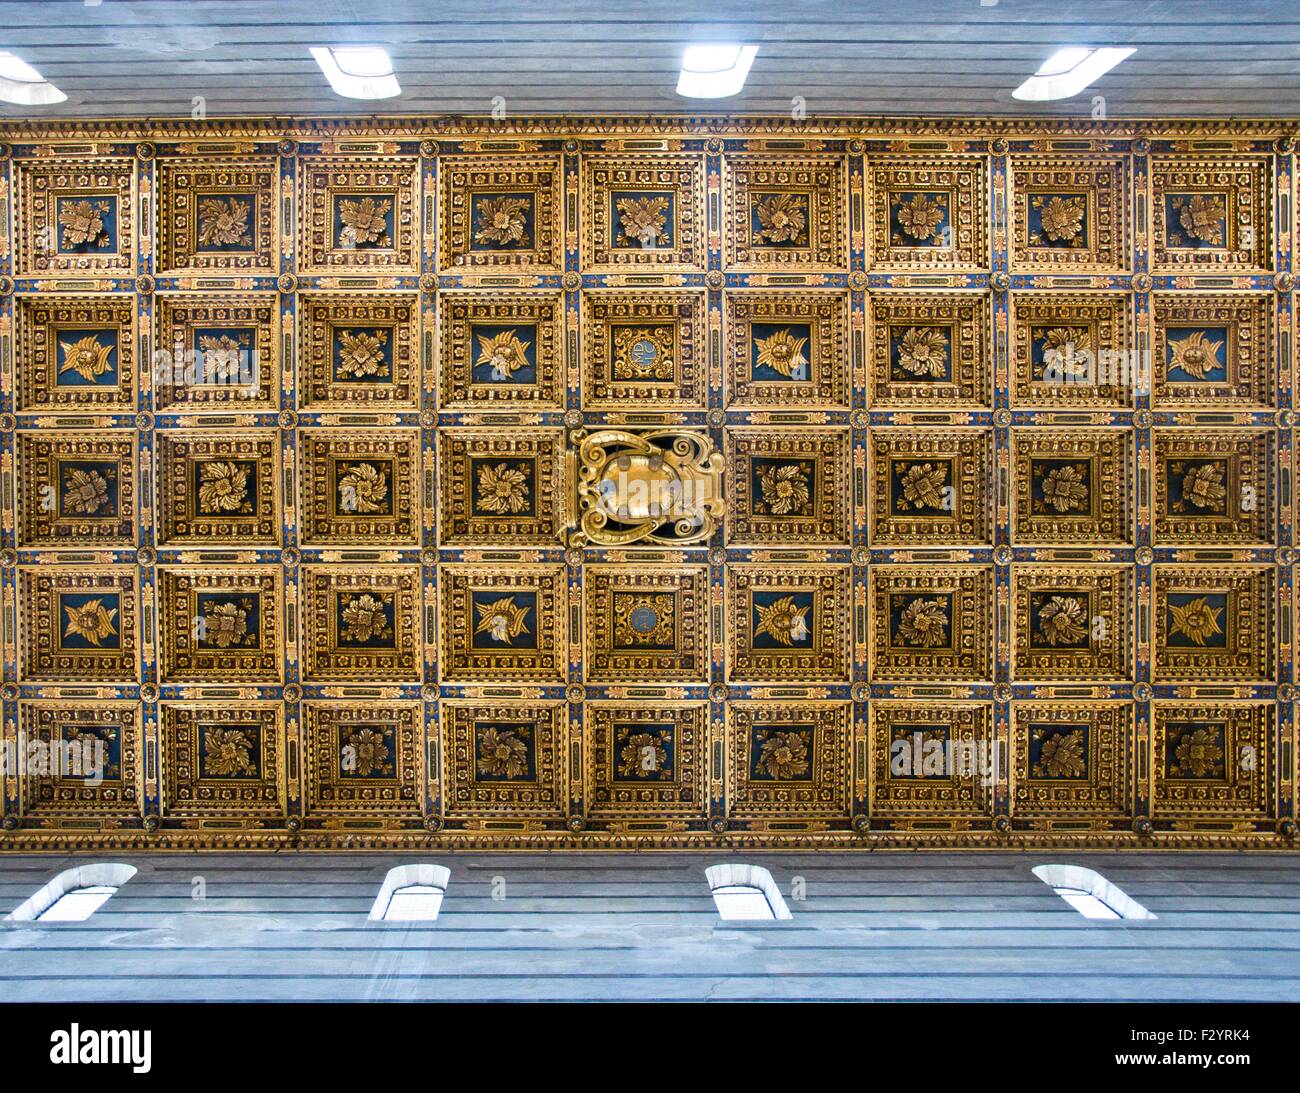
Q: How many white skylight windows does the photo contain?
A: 8